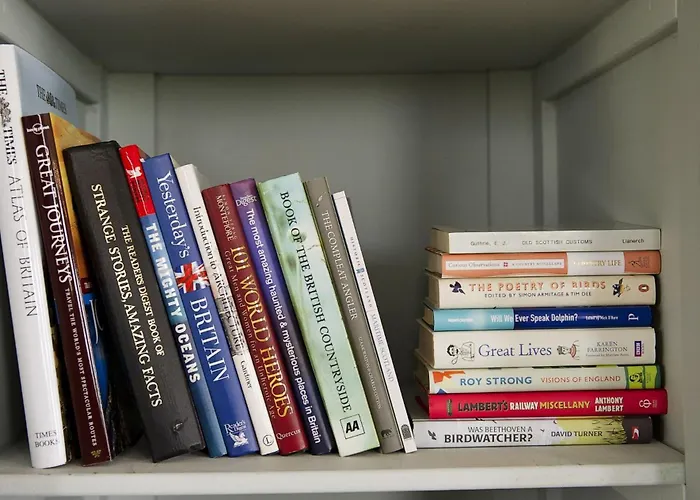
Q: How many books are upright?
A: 11